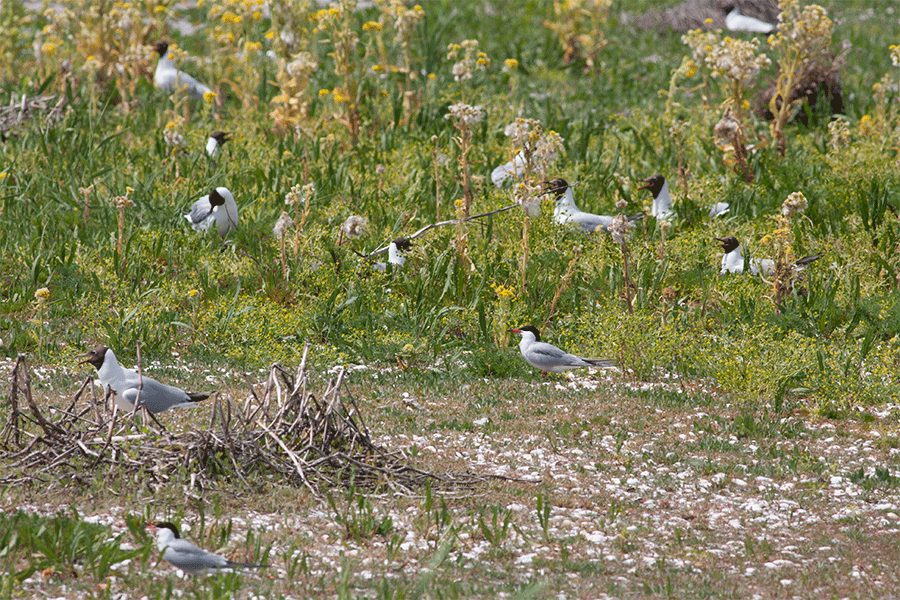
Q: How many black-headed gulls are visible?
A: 10